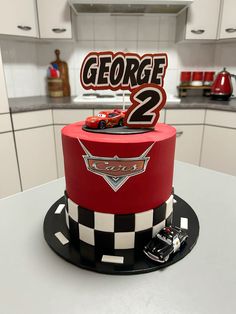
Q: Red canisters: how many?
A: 3